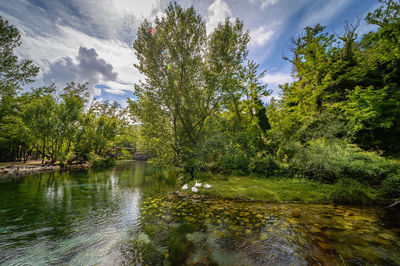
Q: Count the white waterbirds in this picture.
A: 4